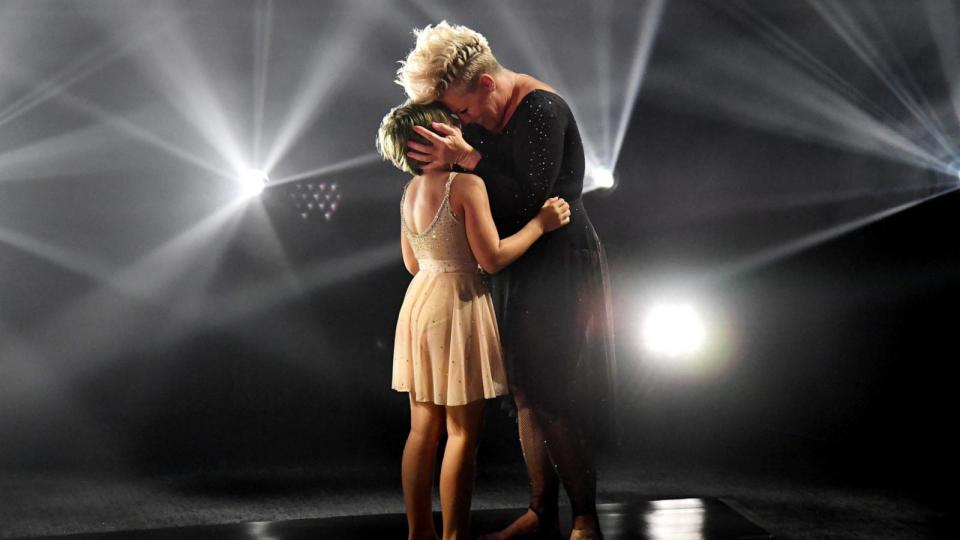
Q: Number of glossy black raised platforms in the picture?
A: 1